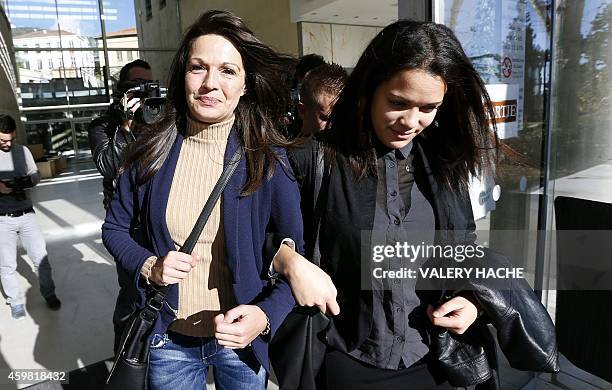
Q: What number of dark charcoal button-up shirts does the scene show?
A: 1